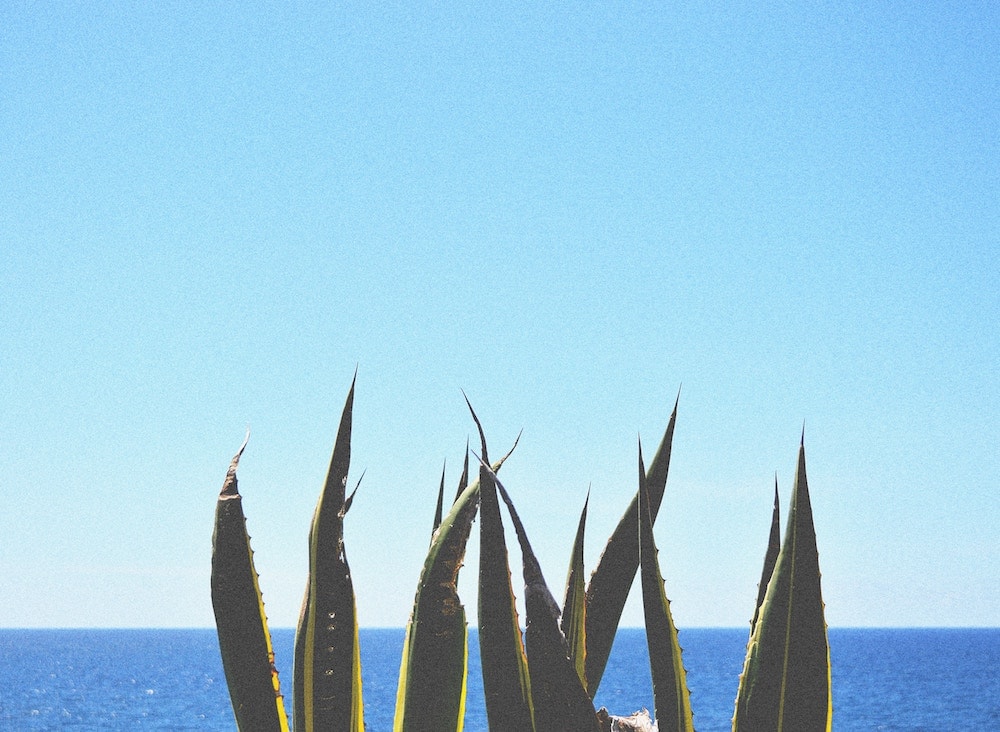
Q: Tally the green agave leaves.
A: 13